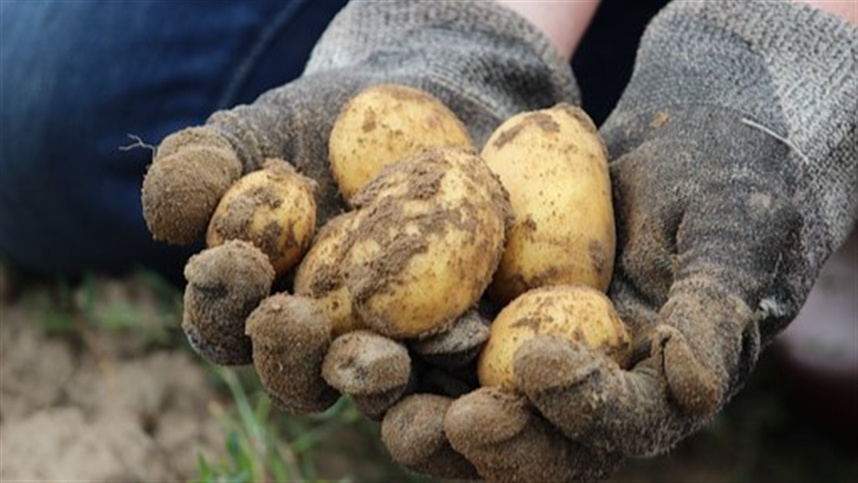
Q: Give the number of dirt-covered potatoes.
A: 6